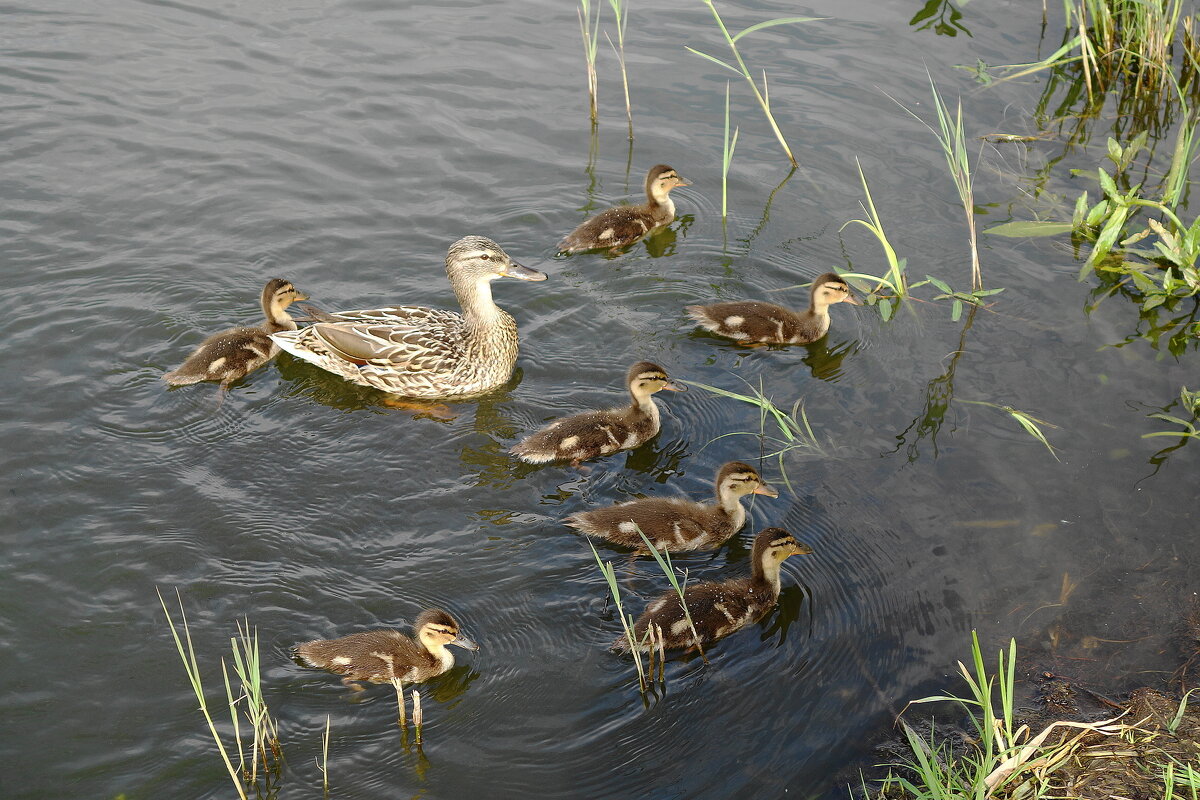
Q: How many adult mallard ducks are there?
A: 1